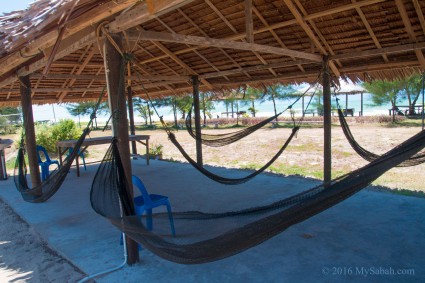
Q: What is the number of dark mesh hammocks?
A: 5